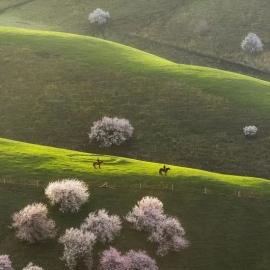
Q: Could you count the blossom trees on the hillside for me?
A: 14